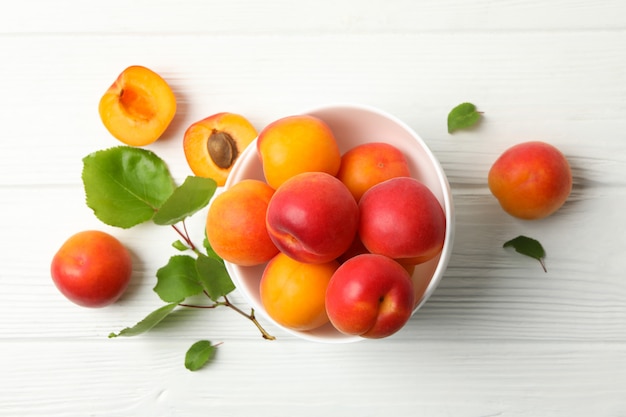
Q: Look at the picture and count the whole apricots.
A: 9